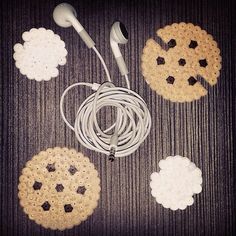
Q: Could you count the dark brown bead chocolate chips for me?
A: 14